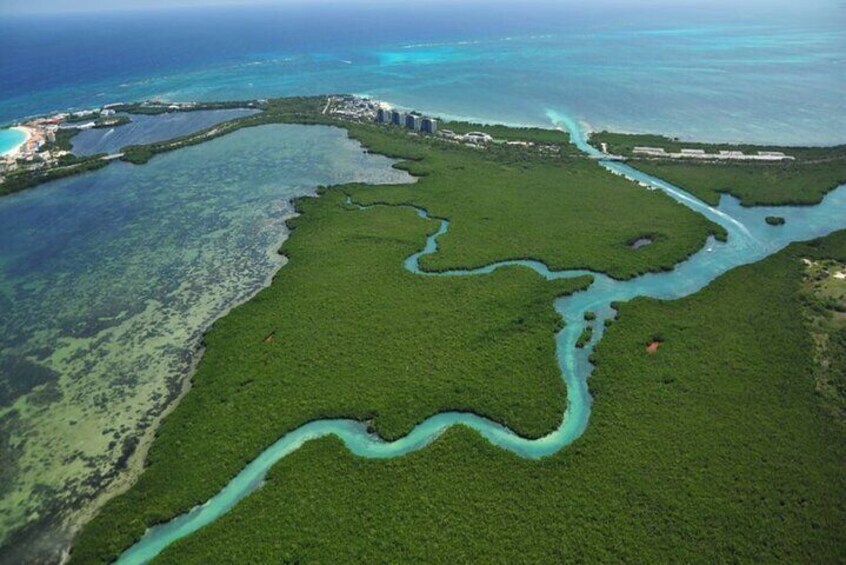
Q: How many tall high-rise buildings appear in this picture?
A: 4